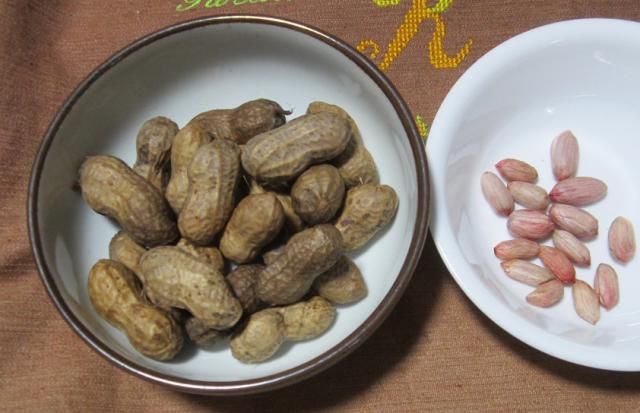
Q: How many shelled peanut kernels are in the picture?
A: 15